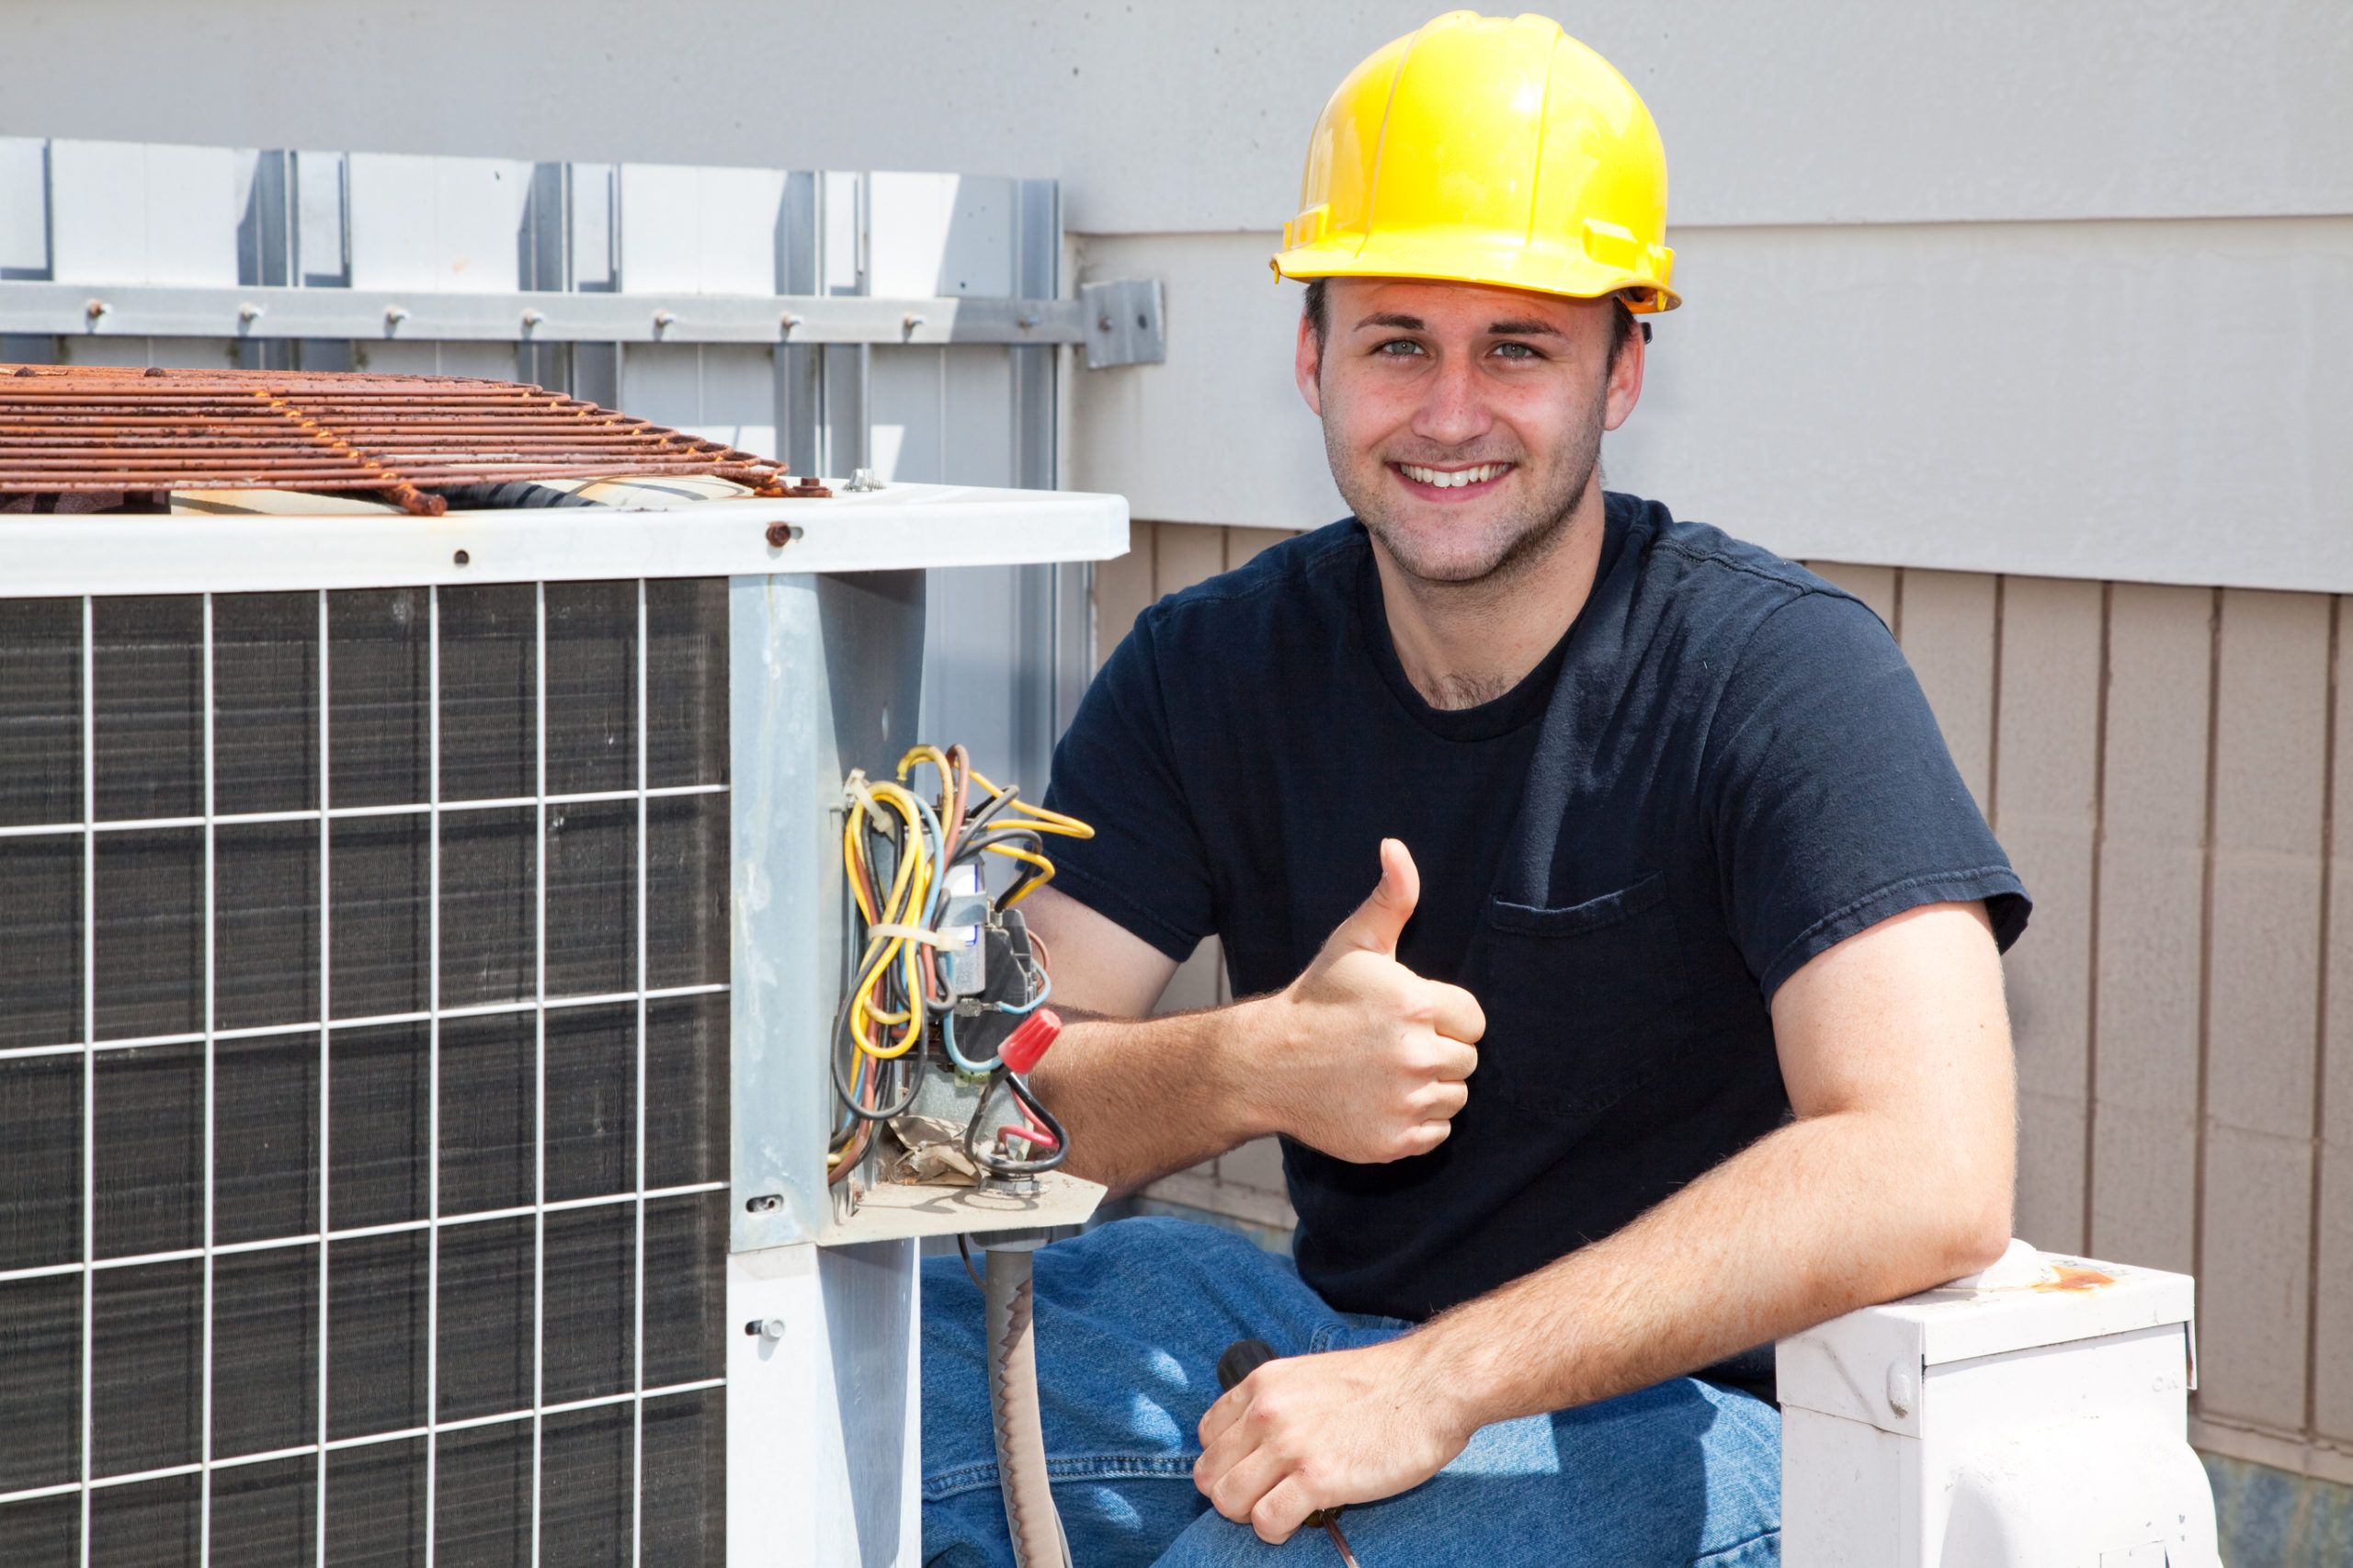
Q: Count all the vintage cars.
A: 0